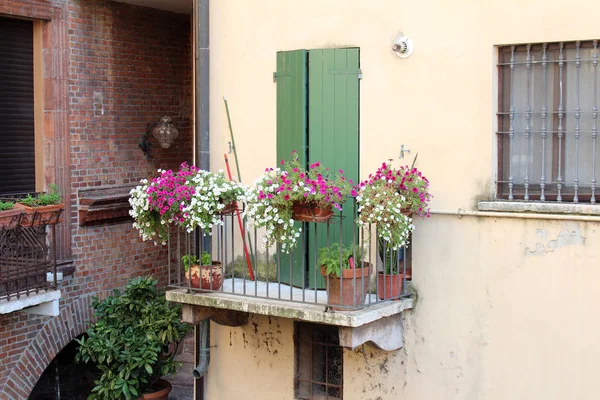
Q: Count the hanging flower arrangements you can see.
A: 3